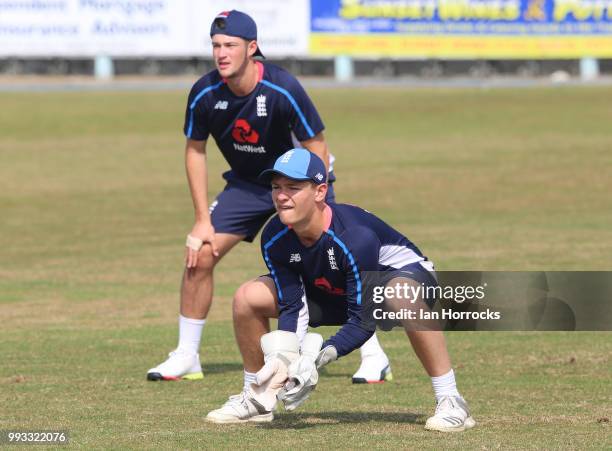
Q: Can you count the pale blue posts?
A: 3